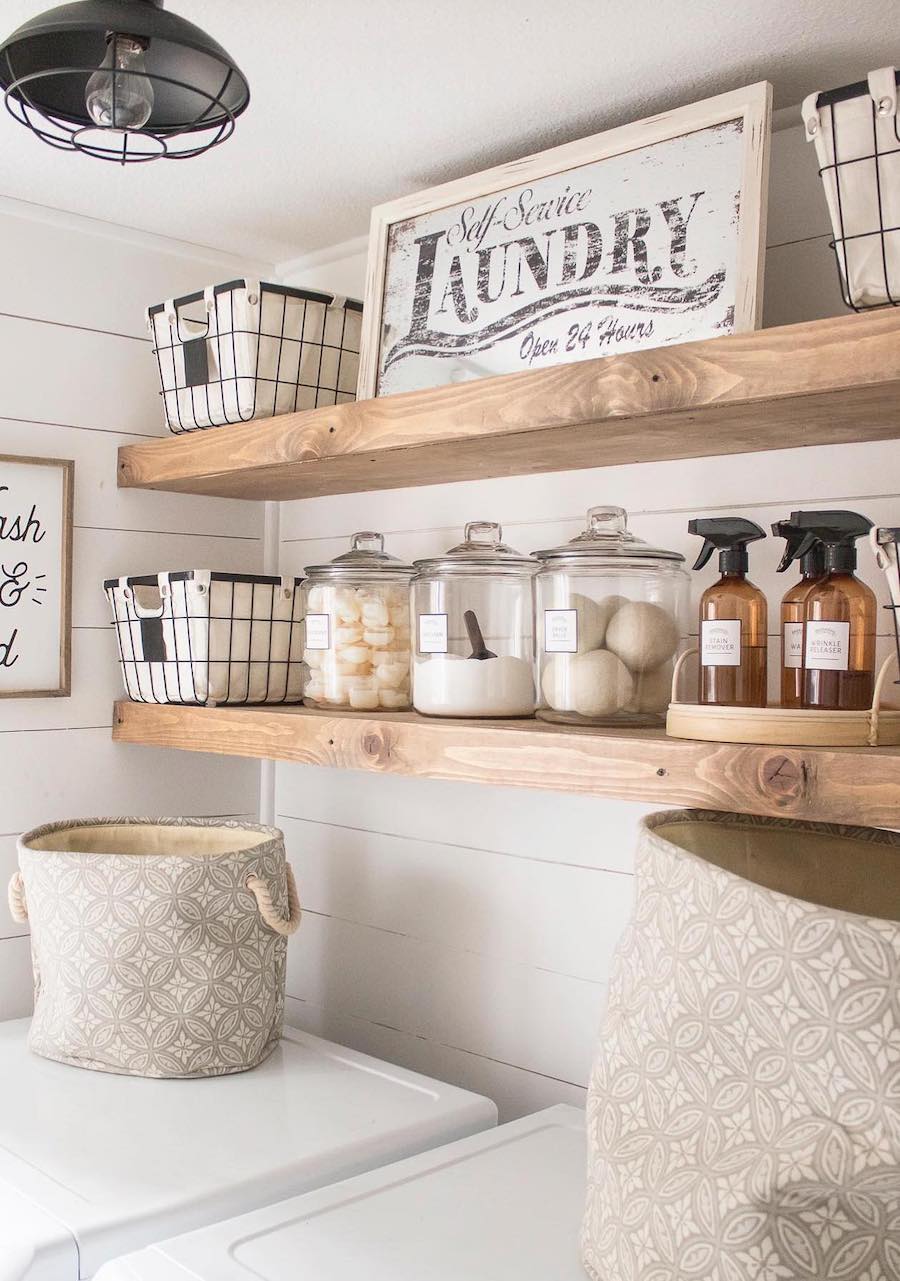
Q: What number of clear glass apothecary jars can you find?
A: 3